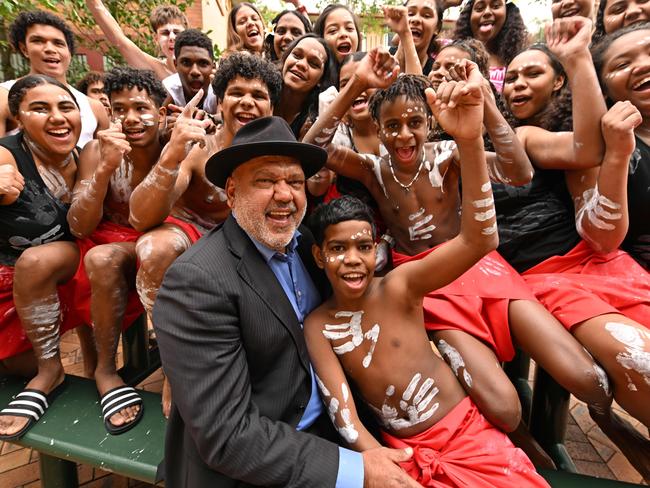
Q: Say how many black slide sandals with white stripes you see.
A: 2